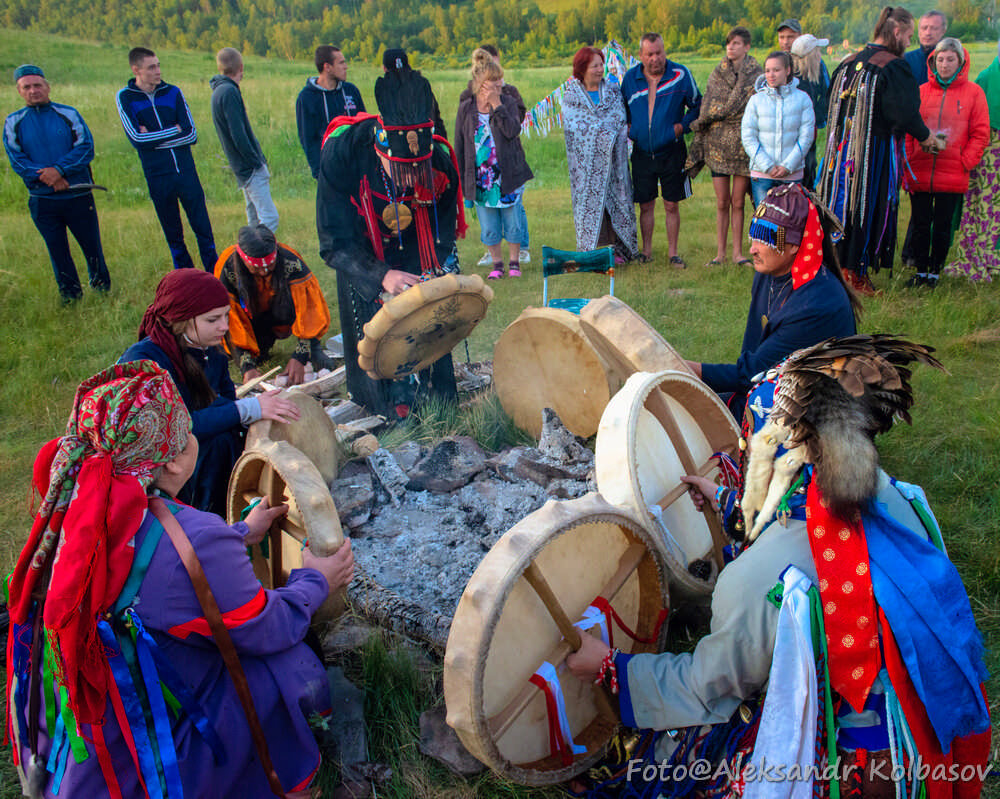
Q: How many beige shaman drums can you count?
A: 7